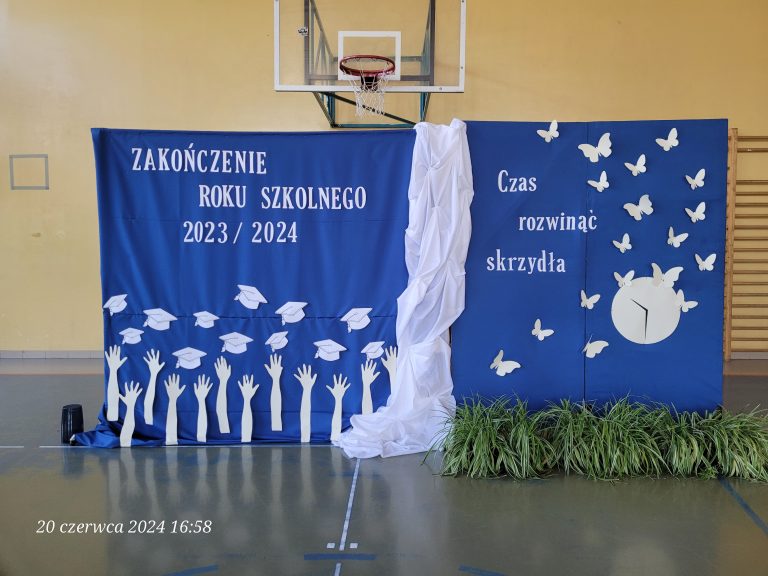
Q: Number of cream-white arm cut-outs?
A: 12